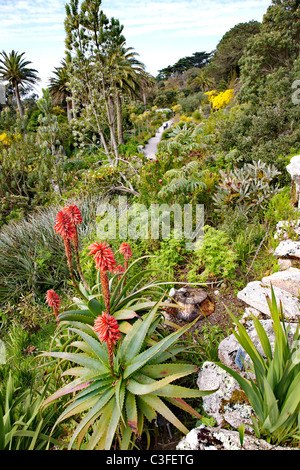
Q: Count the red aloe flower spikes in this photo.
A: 7